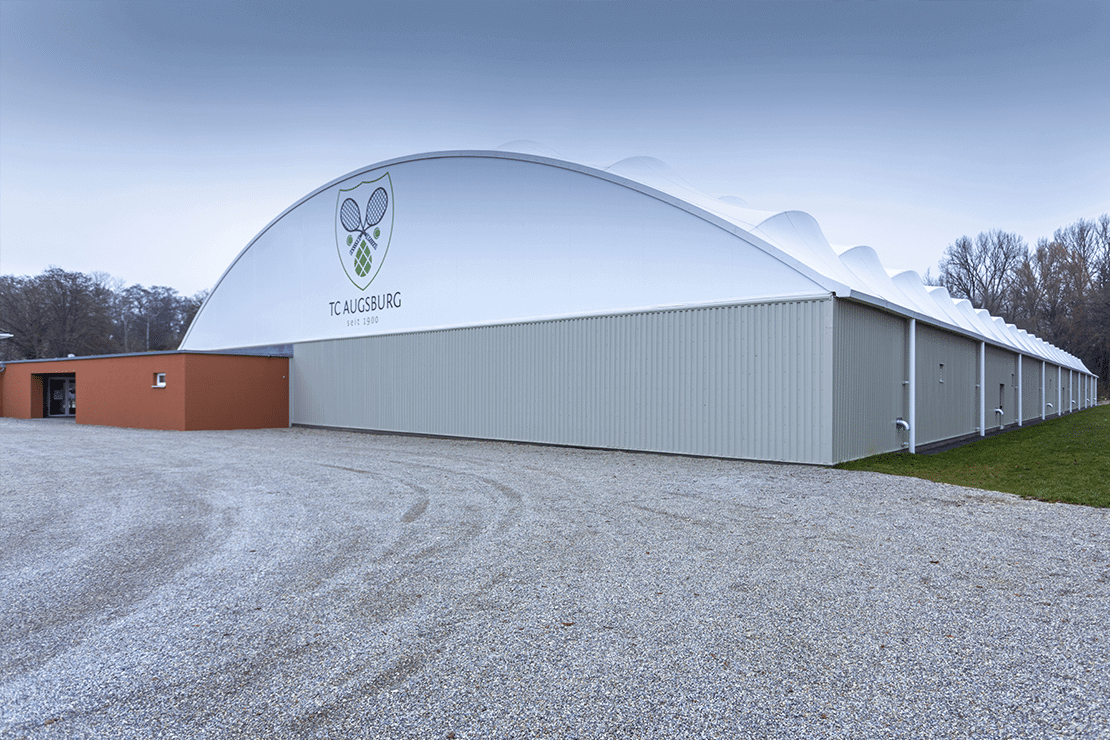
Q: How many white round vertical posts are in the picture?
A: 10